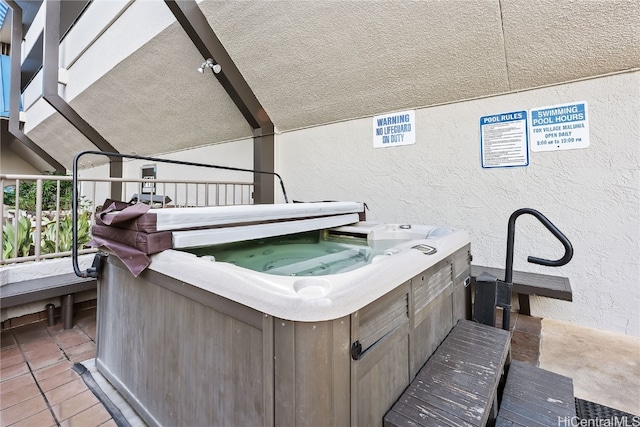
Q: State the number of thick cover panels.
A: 2